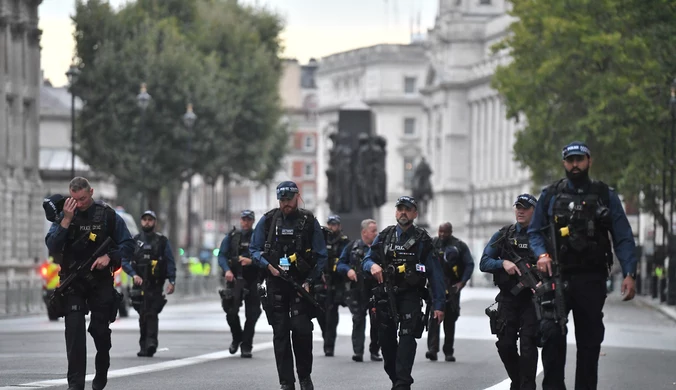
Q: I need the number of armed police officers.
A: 10